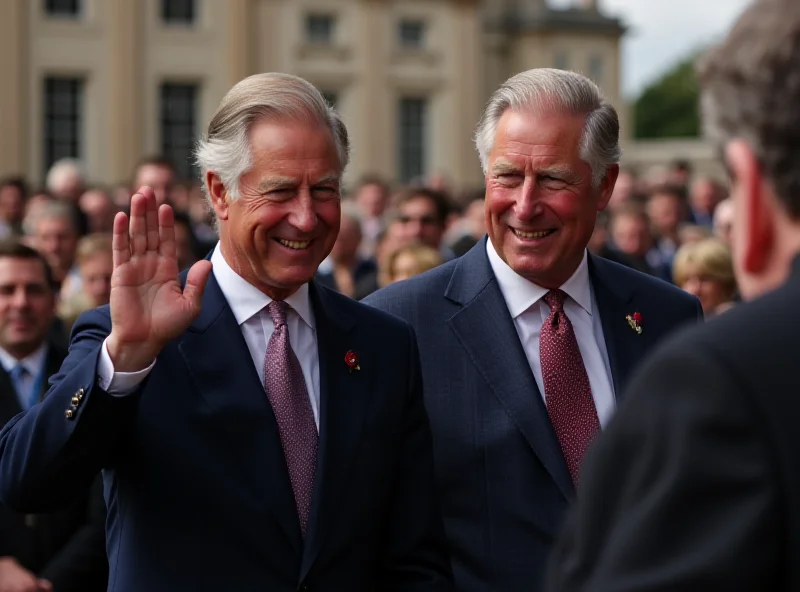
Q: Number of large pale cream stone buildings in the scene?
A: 1